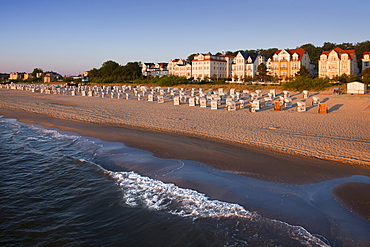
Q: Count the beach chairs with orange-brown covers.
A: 2